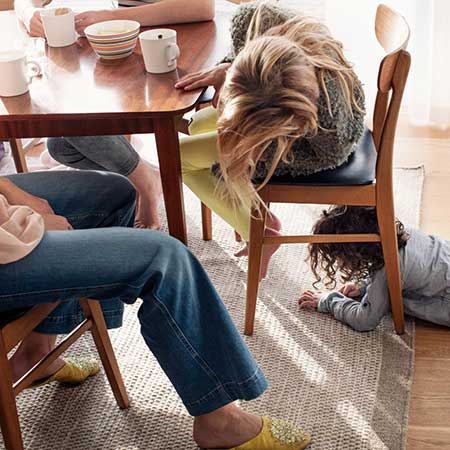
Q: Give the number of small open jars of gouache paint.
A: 0